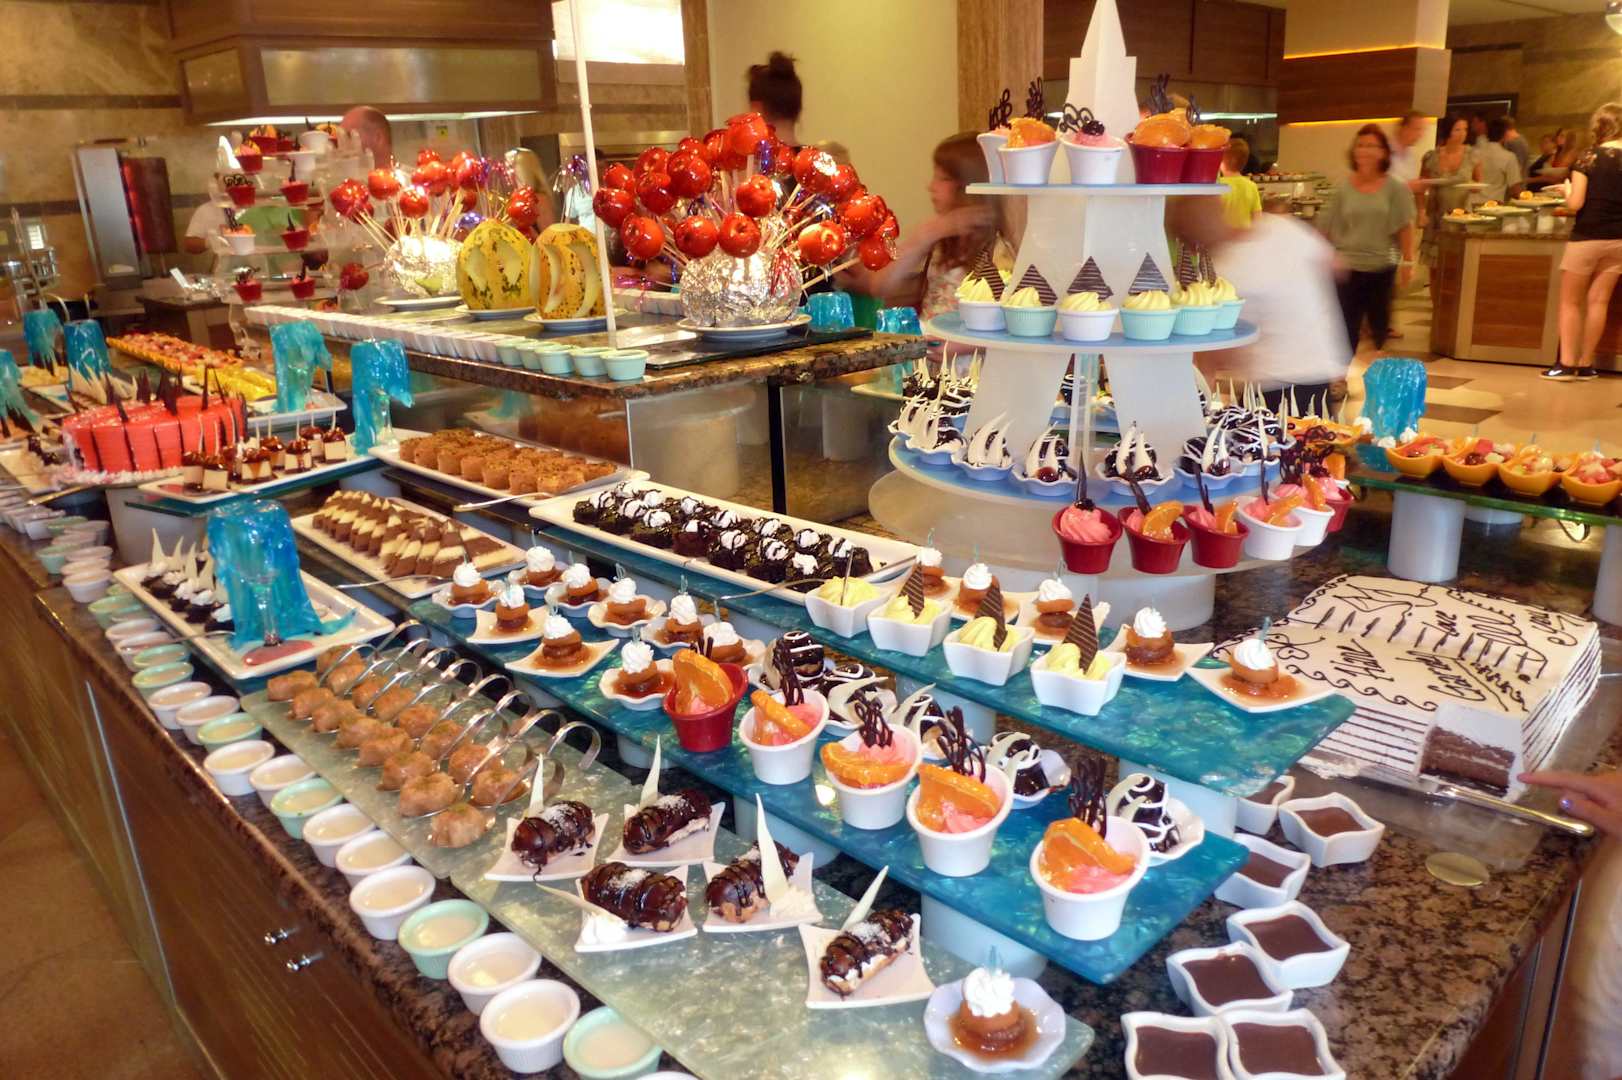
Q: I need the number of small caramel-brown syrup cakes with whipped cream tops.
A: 15